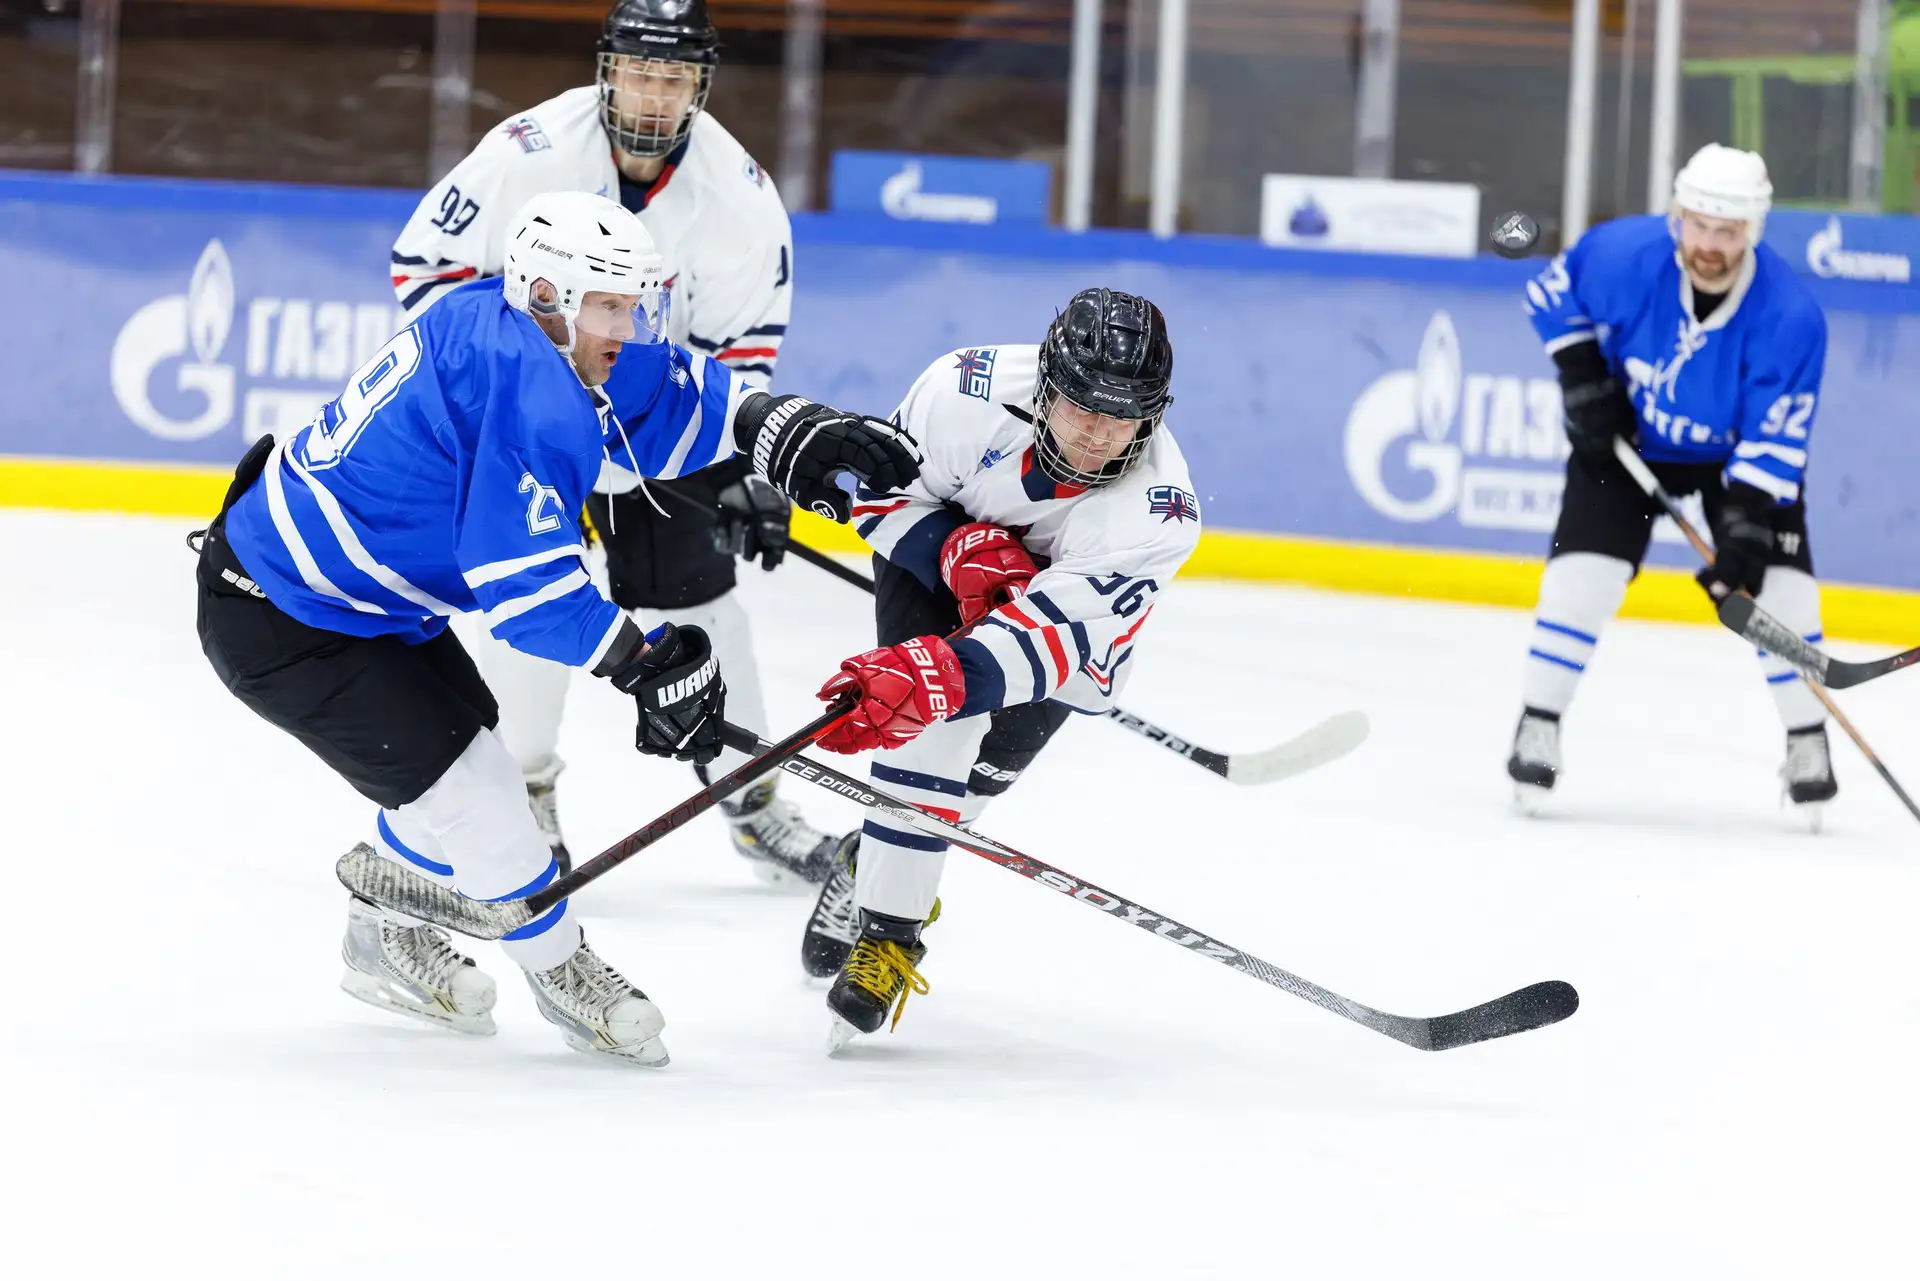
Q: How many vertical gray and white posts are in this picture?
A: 9